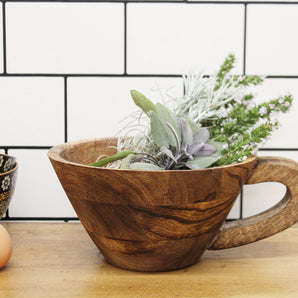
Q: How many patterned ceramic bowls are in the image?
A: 1